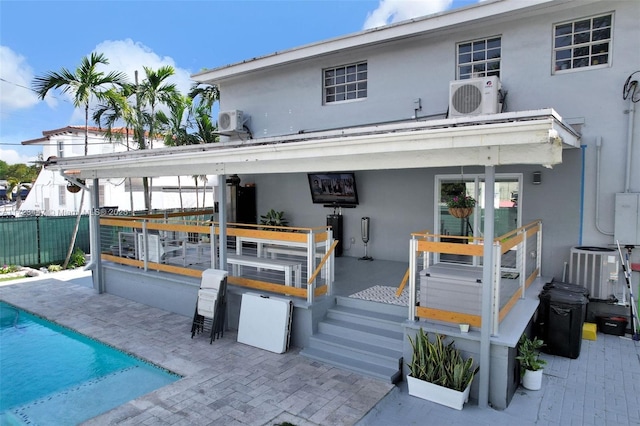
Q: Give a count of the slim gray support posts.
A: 3